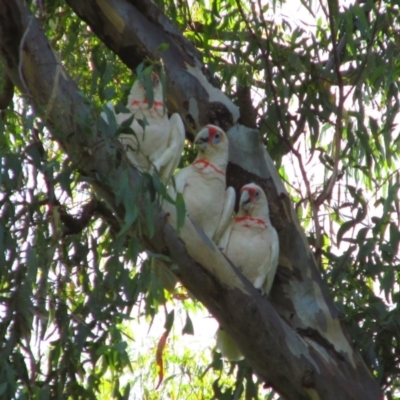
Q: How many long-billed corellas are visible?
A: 3